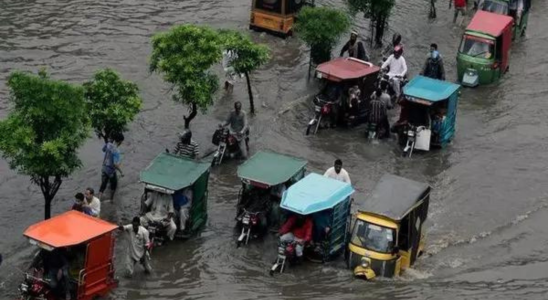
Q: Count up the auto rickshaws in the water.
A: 10